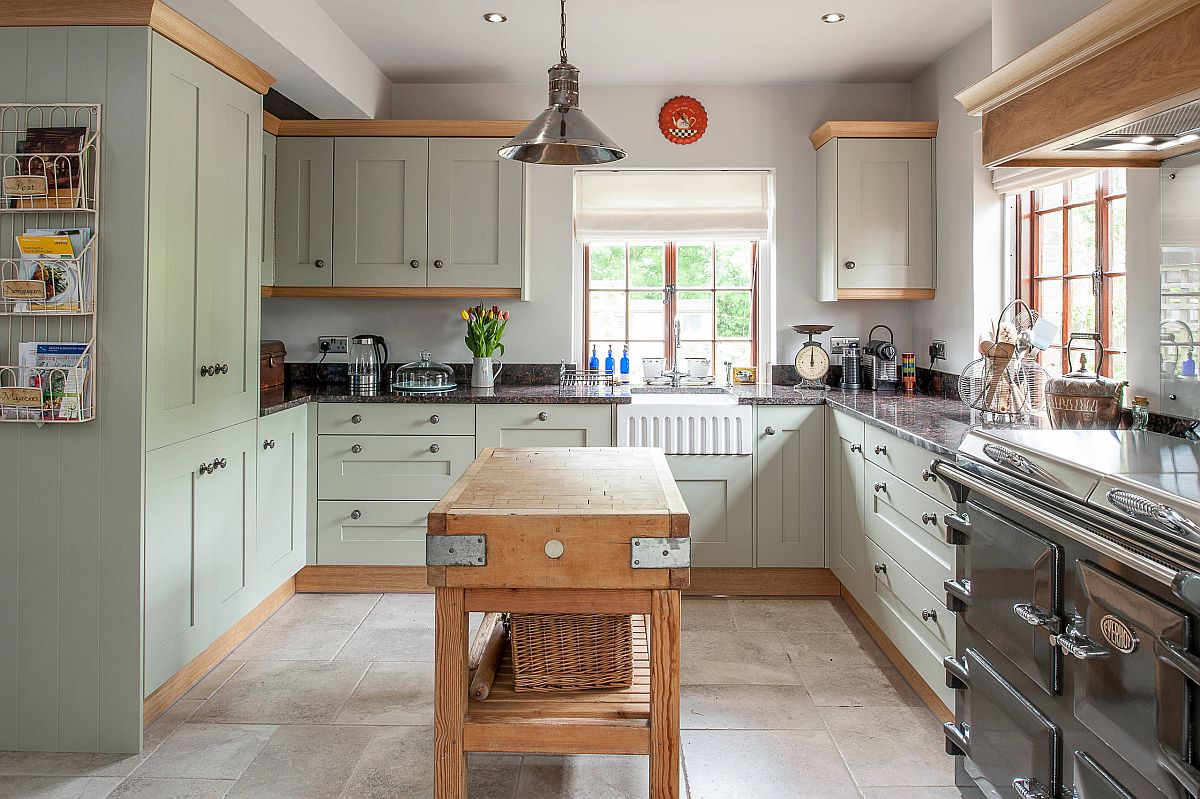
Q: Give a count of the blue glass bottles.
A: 3